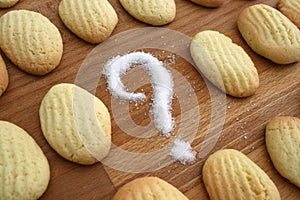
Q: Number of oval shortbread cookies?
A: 14